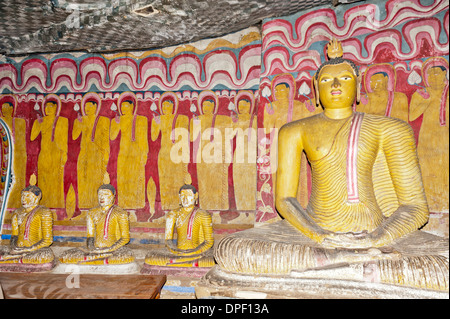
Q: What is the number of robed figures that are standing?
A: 10